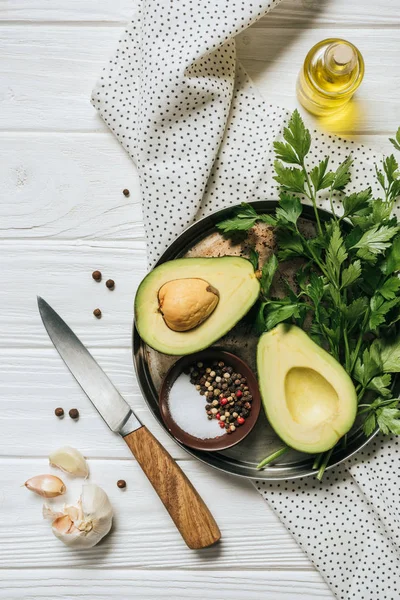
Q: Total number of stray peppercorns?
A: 7